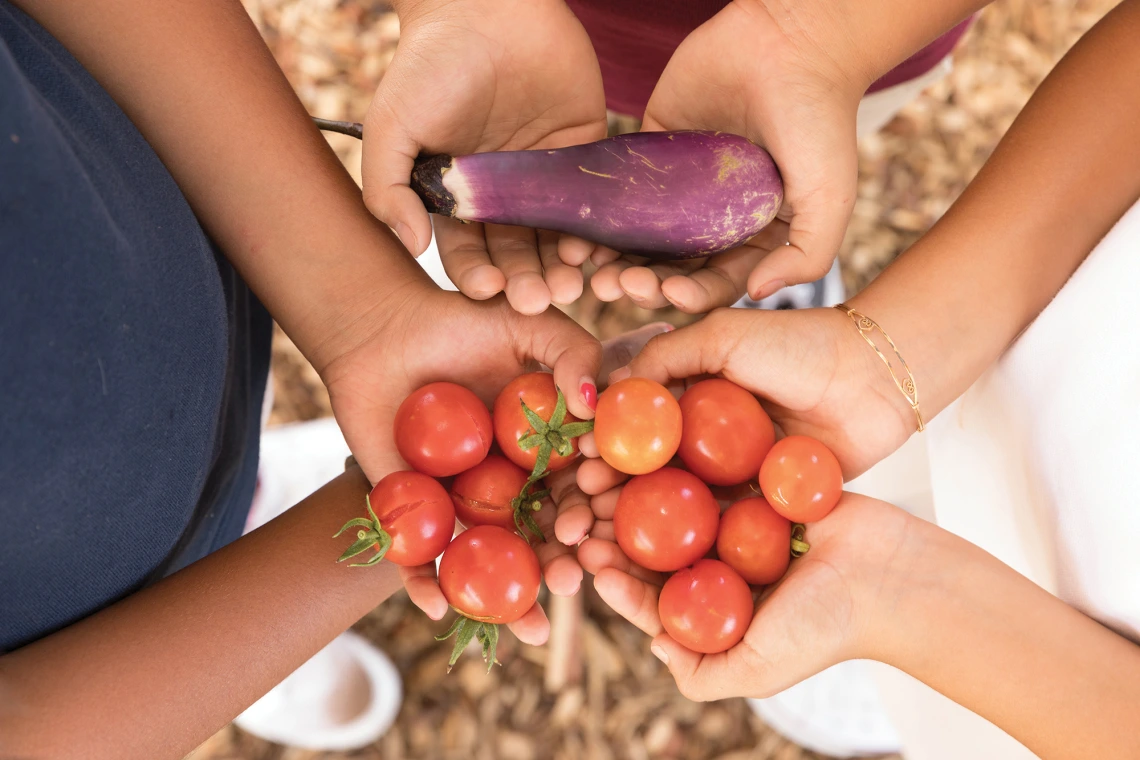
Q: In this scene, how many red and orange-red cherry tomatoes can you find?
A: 11